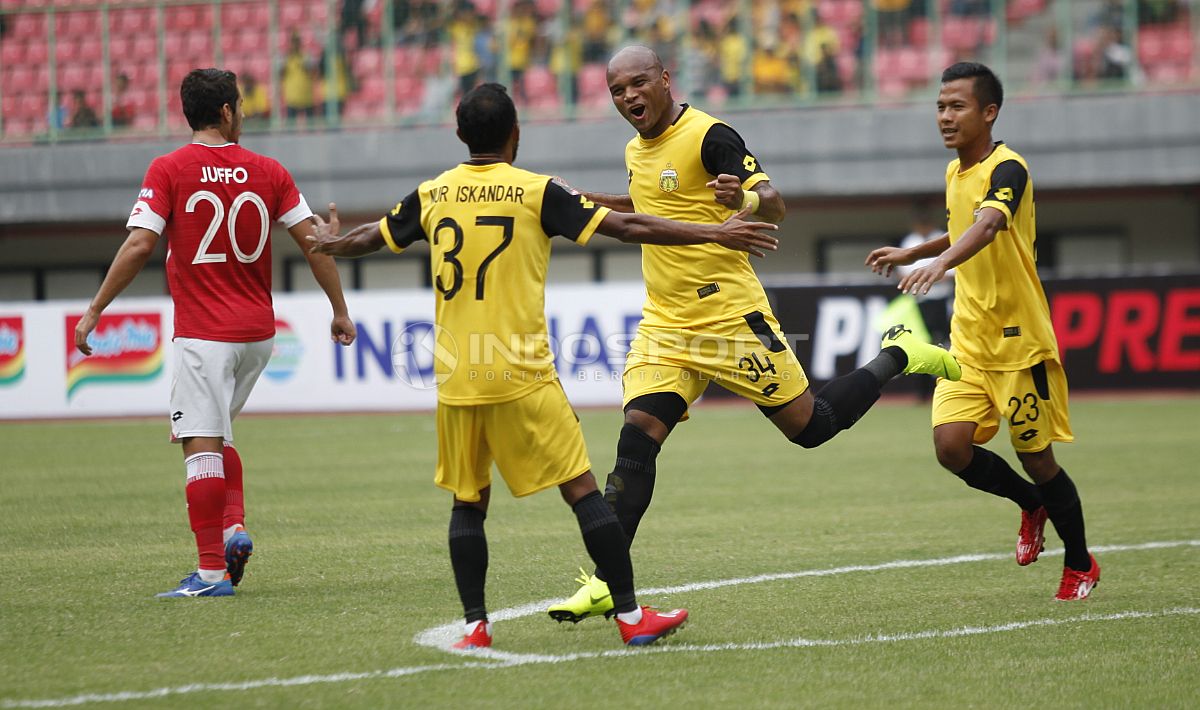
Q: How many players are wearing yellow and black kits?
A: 3